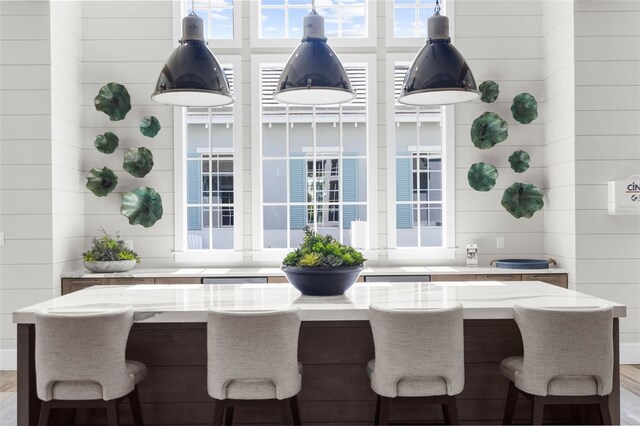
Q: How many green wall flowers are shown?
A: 12